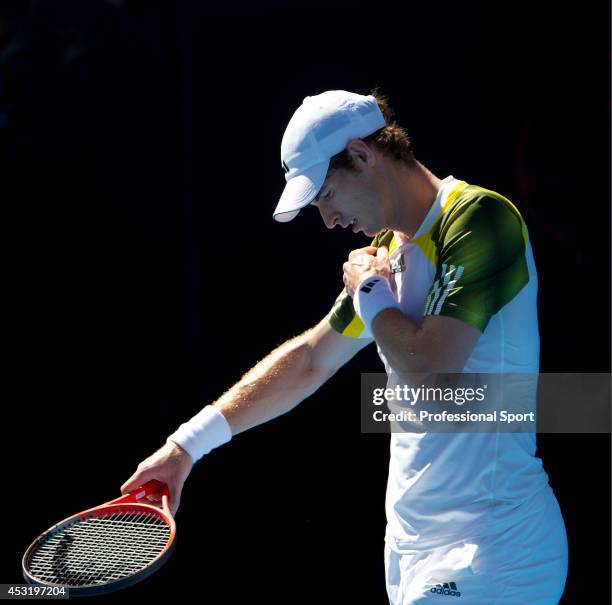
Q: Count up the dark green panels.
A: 2